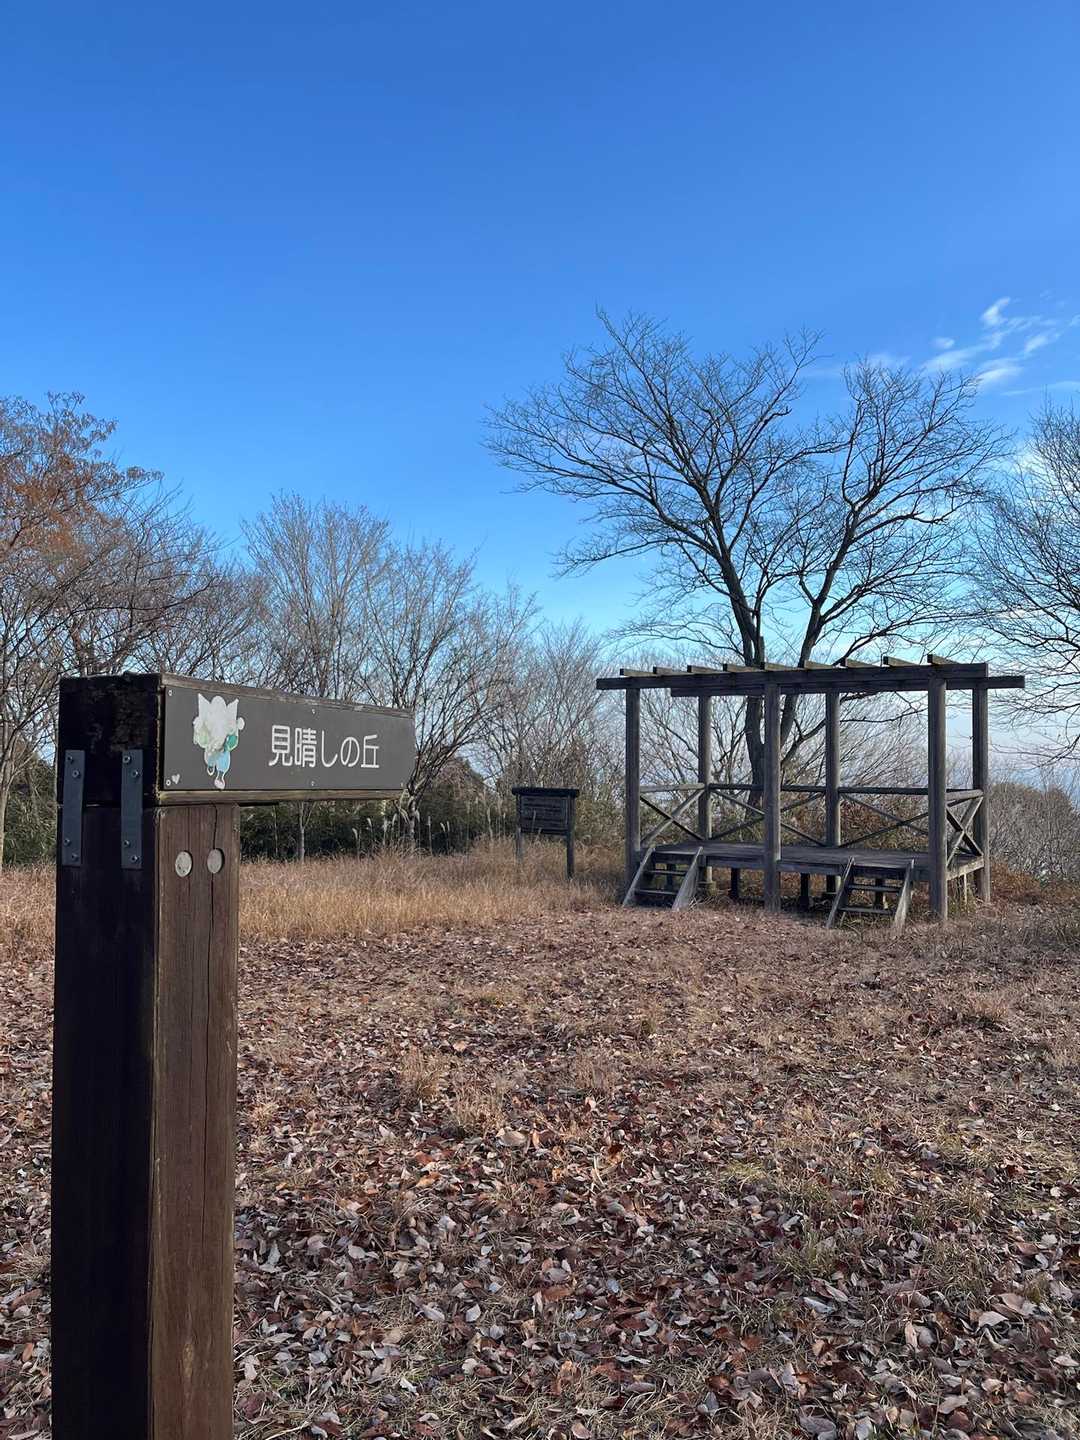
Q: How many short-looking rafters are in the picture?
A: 9